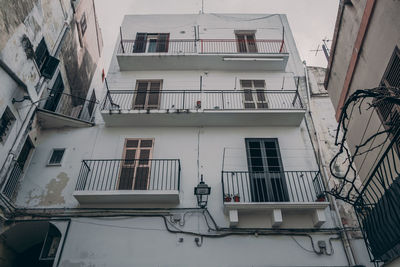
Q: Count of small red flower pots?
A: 3